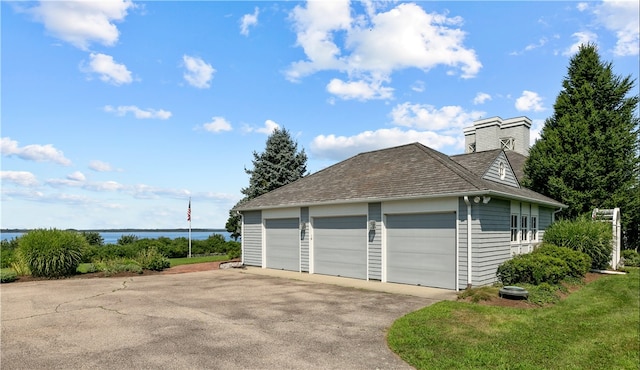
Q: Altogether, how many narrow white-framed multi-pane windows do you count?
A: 3